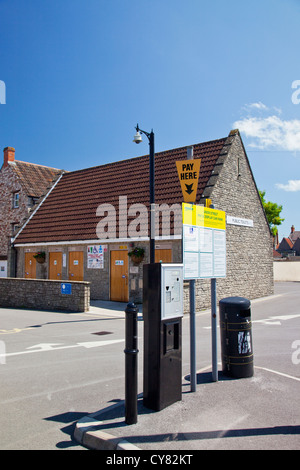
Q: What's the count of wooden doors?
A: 5